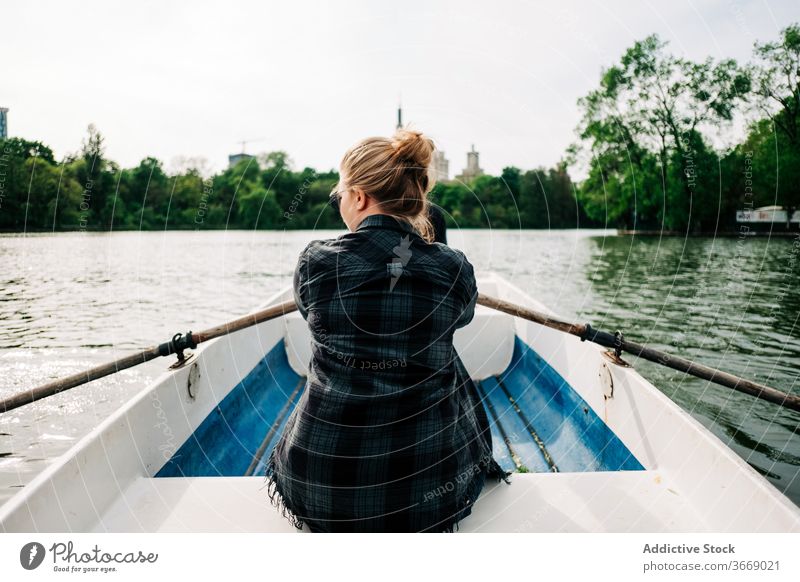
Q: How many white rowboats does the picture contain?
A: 1